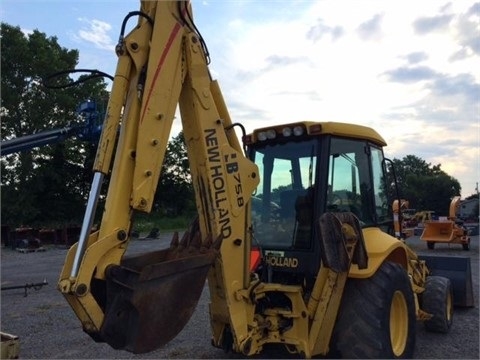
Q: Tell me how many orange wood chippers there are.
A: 2